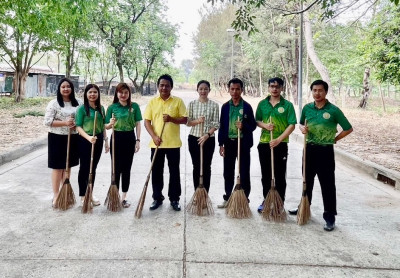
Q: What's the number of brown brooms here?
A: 8